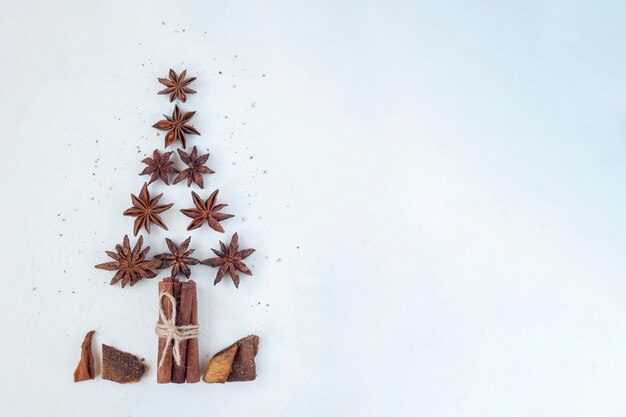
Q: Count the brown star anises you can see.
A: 9